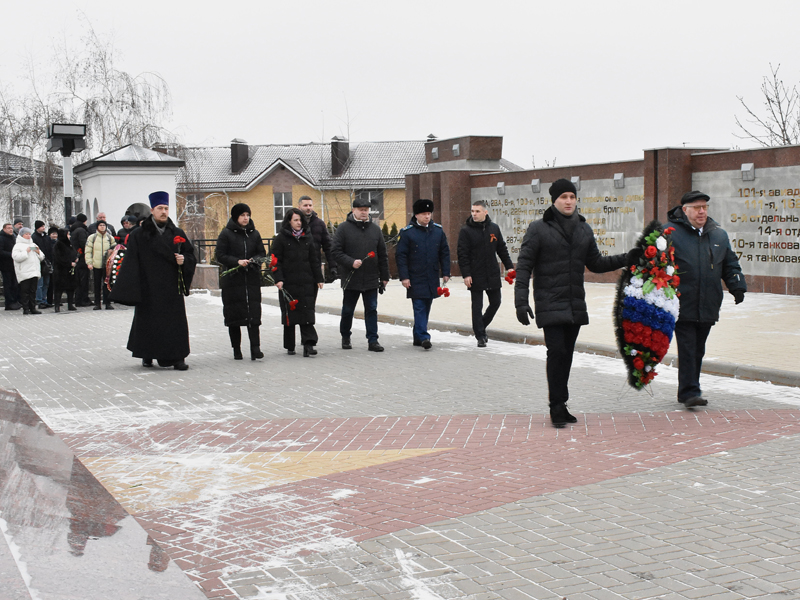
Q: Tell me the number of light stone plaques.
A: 2